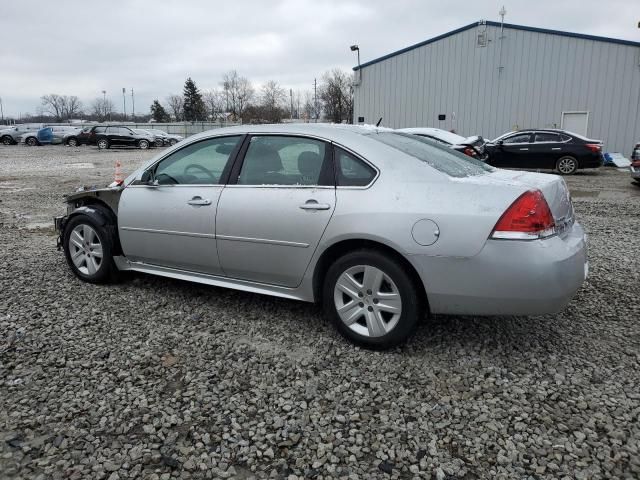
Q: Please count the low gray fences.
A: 1